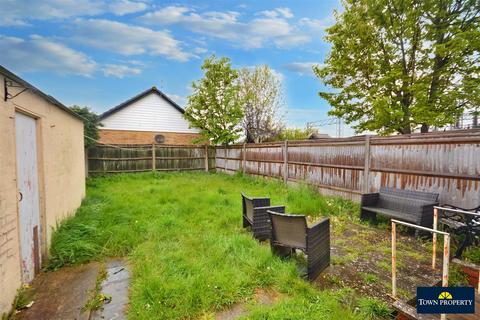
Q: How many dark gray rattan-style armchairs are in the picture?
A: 2